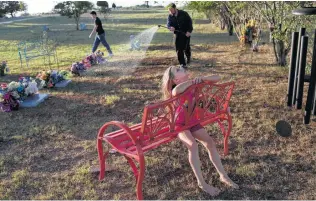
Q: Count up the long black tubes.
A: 5